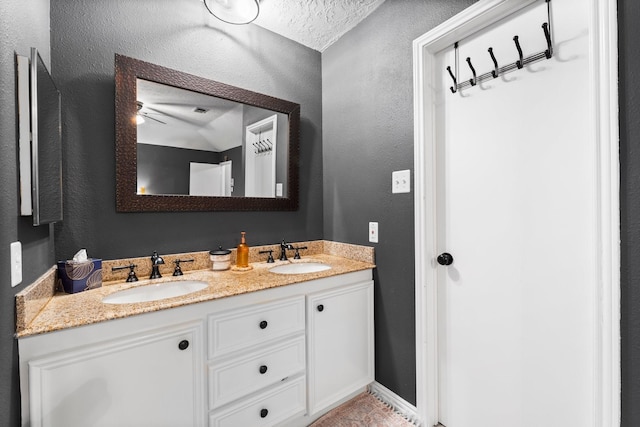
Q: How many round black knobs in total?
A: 6